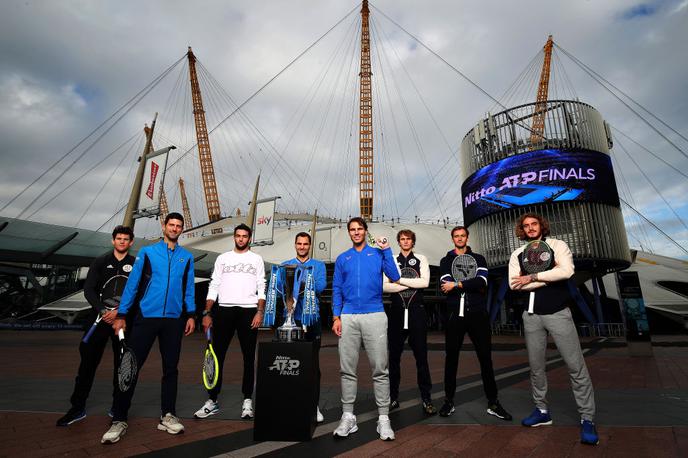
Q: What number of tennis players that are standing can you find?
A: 8